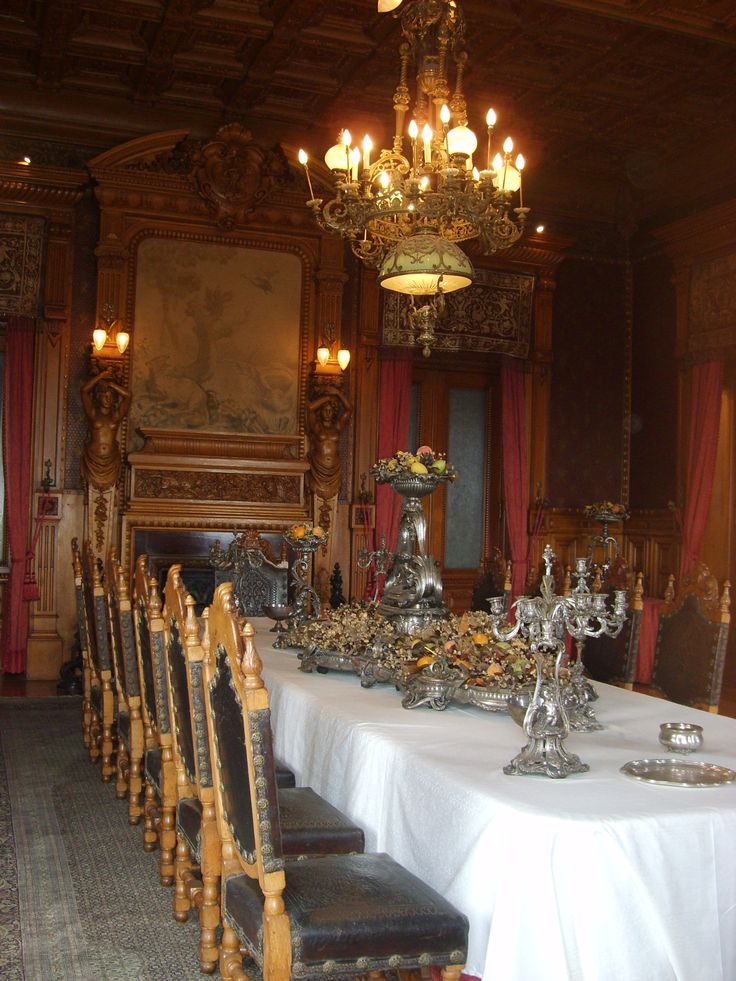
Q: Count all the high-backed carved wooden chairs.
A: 11